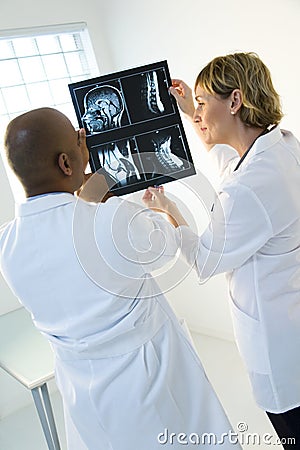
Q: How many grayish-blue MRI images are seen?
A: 4